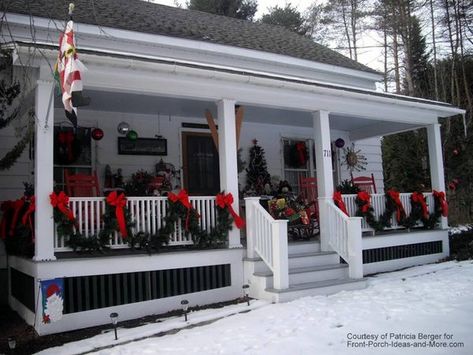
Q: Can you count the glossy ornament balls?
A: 4